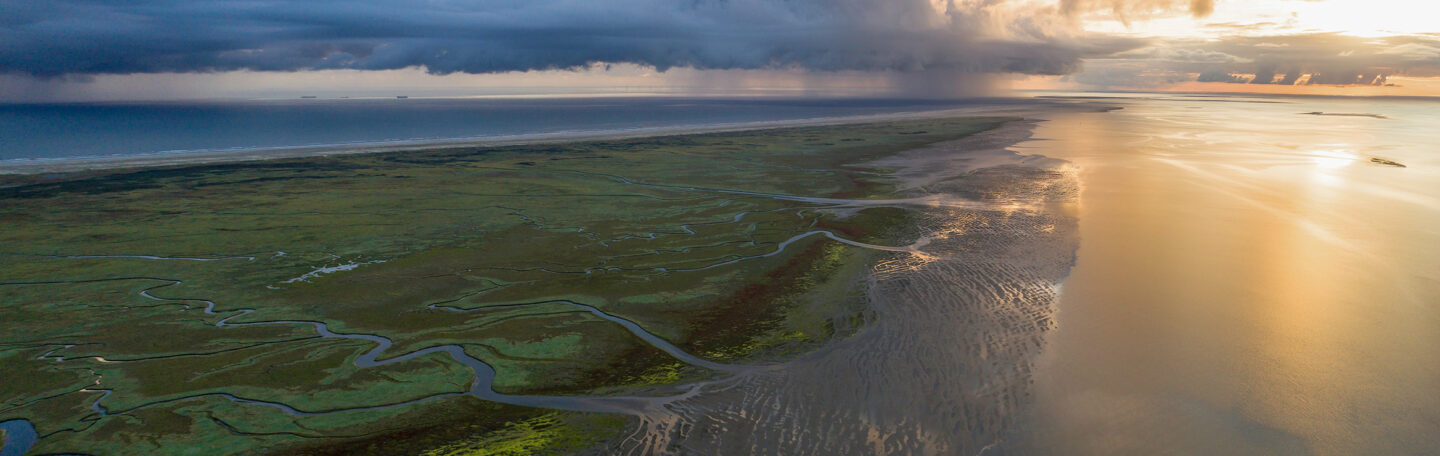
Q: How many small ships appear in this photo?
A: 3